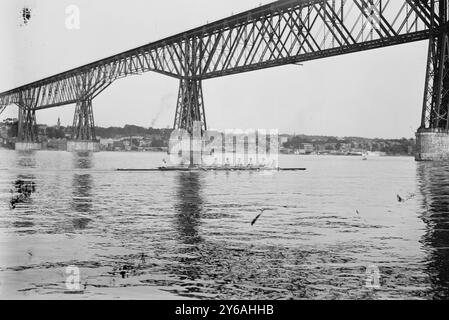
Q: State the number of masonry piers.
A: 4